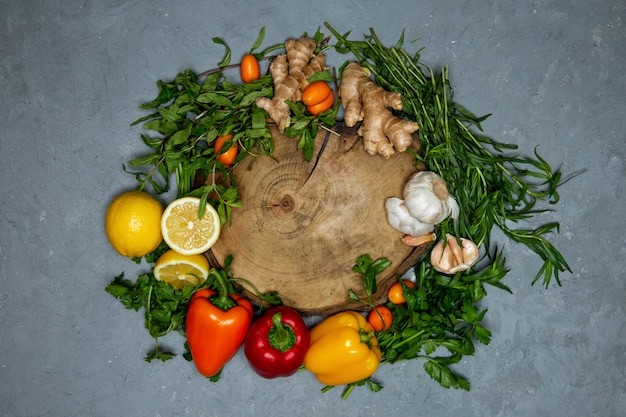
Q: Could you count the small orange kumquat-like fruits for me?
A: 6